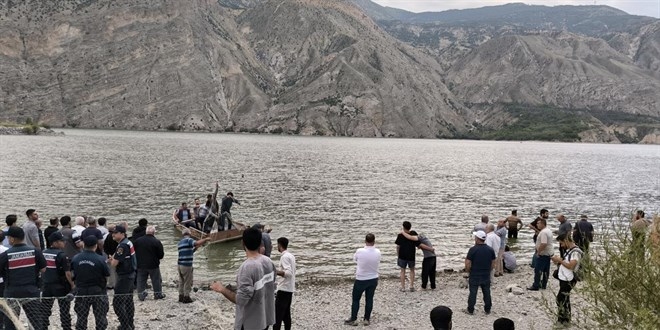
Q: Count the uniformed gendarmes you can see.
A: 4